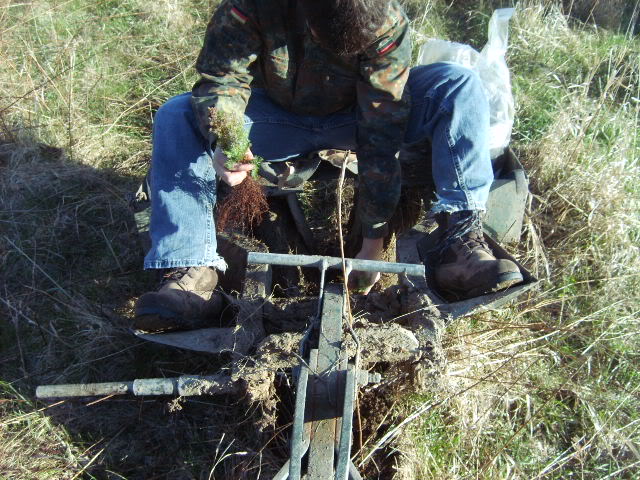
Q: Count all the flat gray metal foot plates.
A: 2